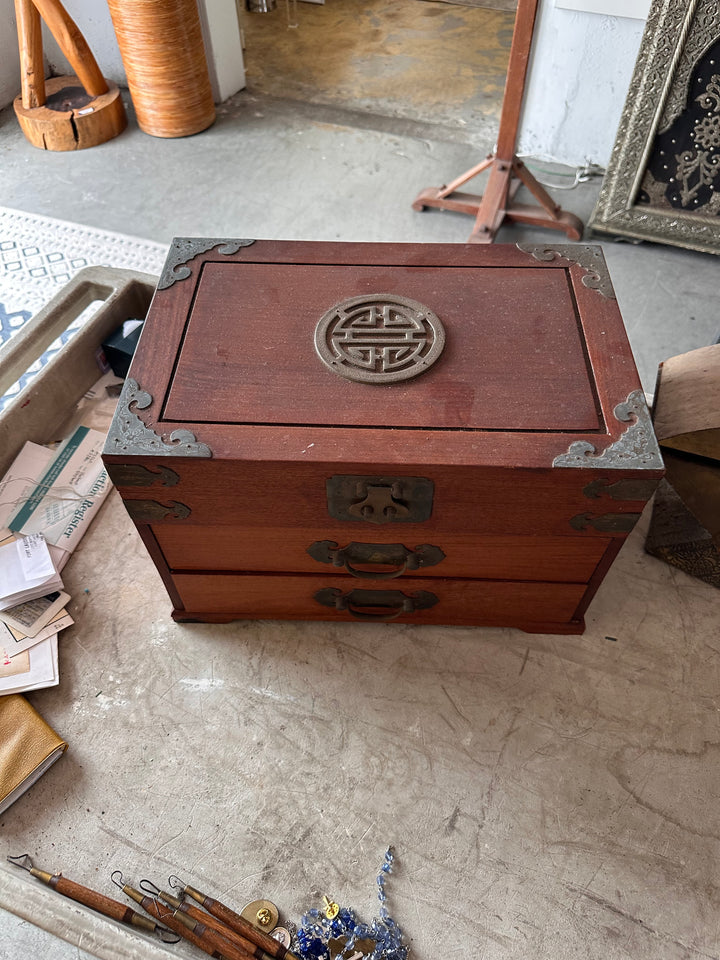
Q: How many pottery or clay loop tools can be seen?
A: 5